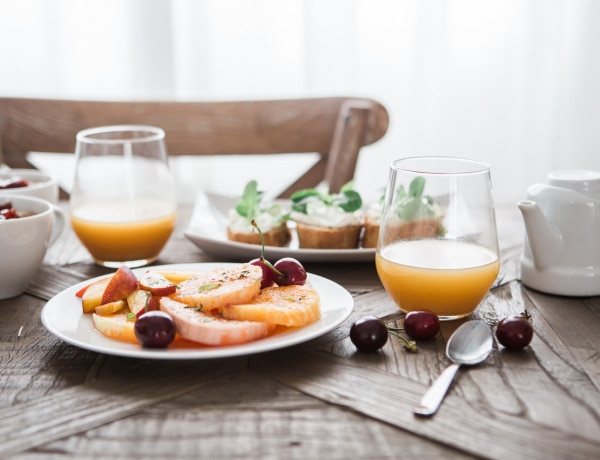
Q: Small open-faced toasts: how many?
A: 3